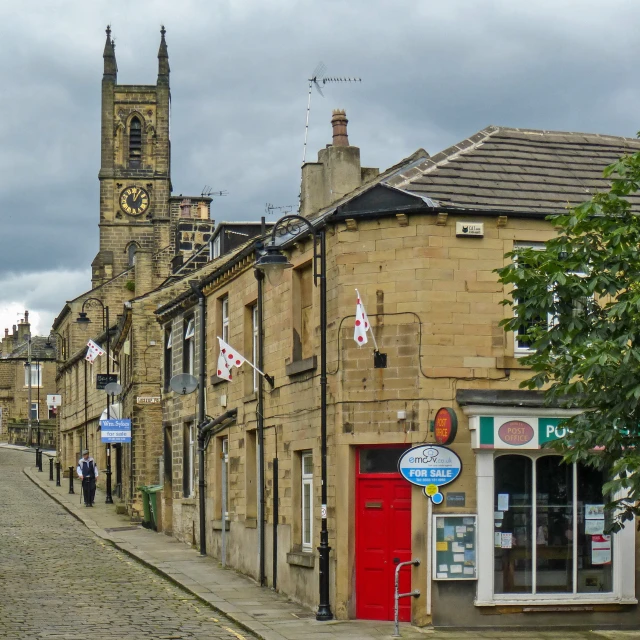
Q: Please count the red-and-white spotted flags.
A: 3